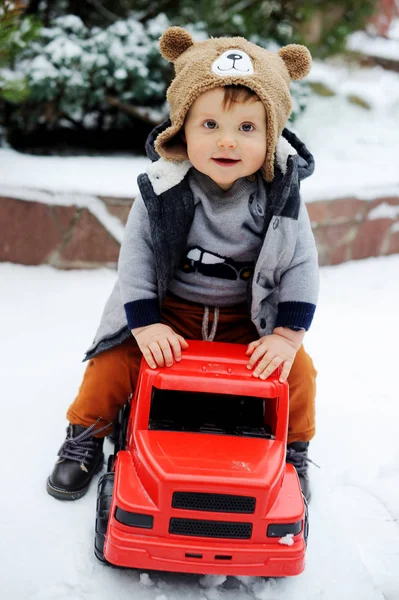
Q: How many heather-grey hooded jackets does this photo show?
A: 1